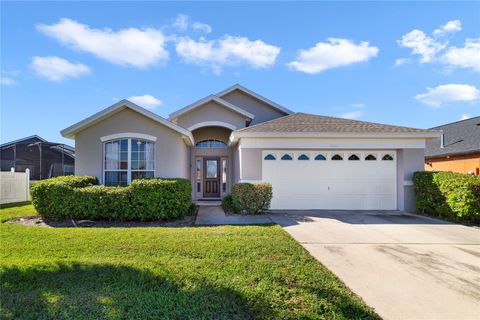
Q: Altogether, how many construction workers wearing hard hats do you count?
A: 0